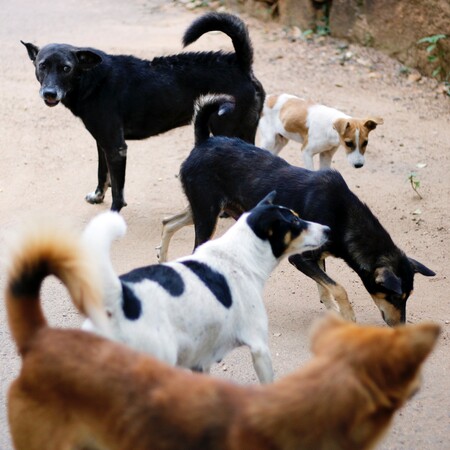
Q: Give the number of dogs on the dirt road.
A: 5